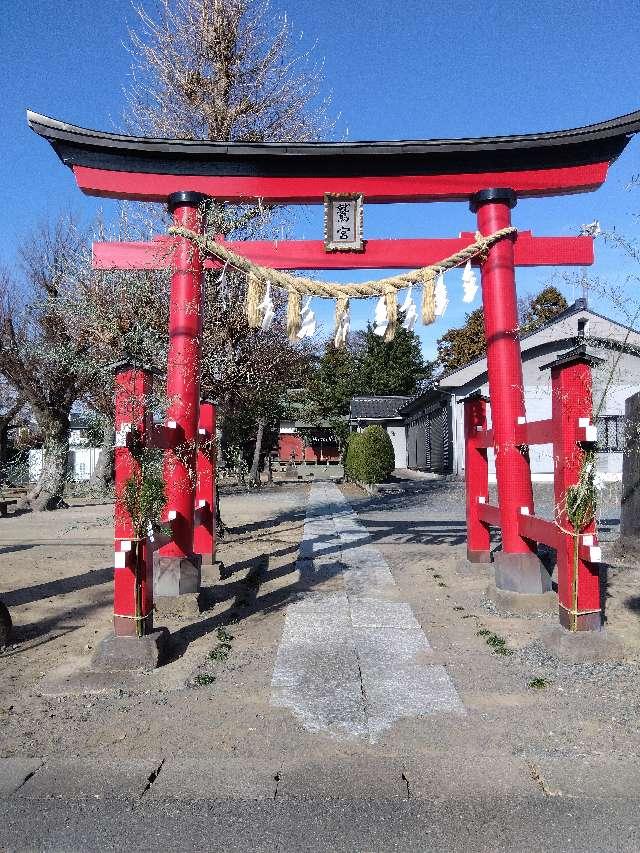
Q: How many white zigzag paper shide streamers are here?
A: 8